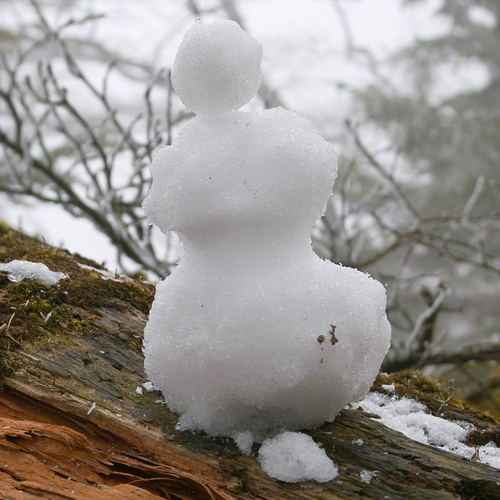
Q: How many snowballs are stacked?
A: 3